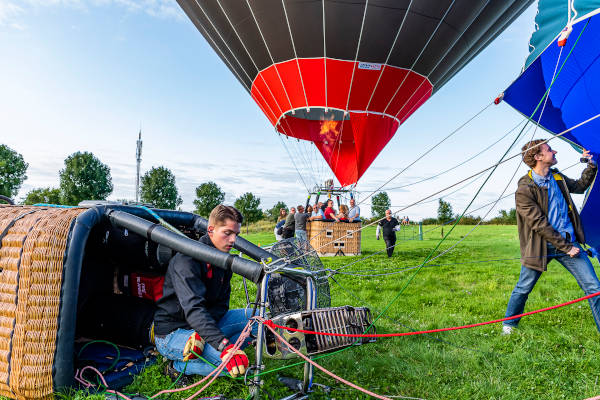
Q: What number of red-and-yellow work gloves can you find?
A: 2